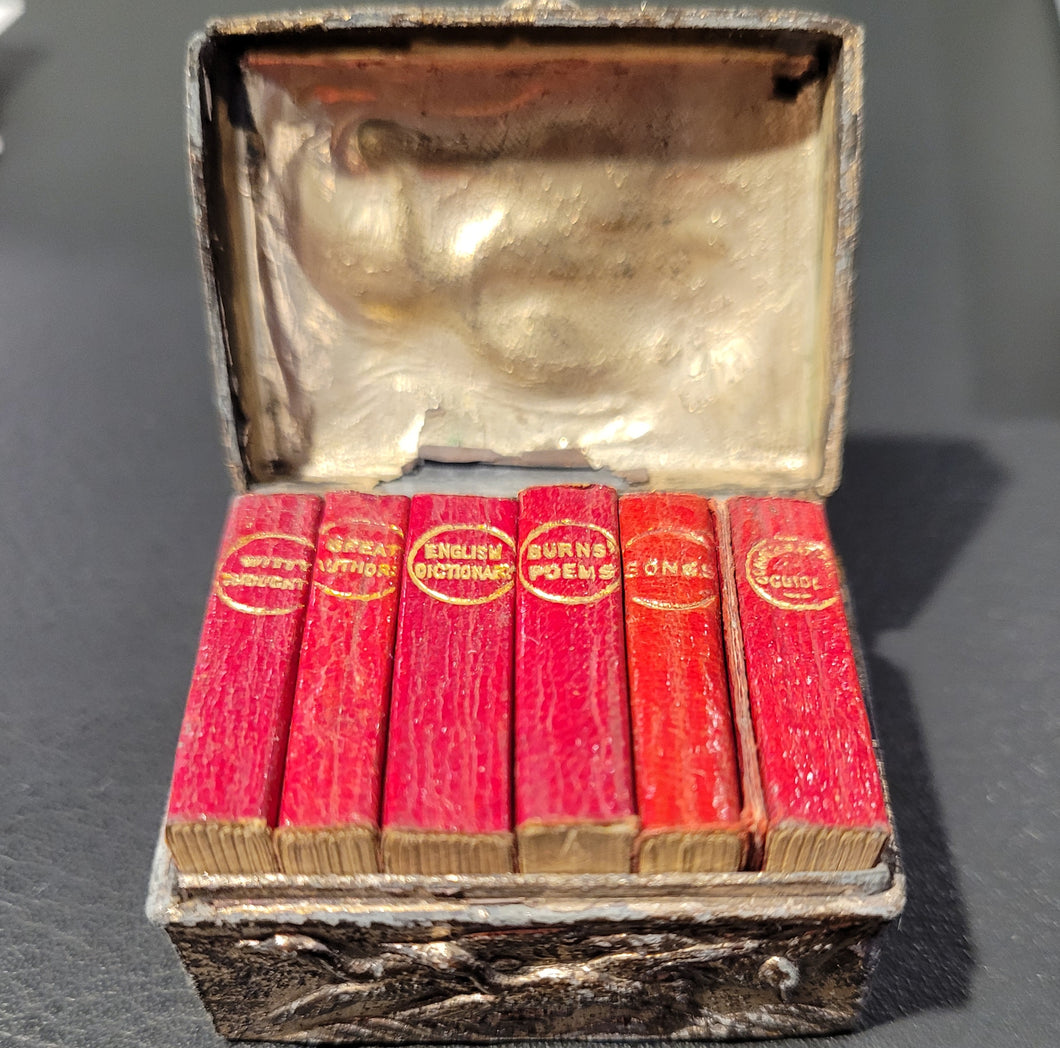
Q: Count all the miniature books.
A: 6